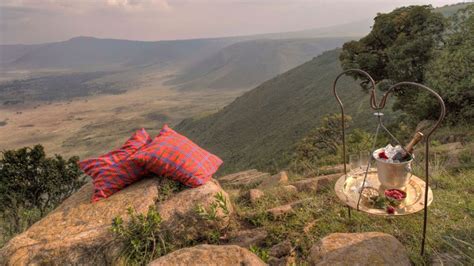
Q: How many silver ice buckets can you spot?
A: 1